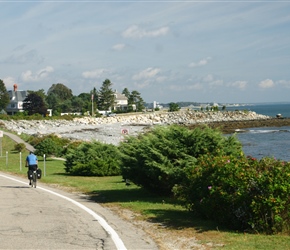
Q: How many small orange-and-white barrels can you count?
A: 0